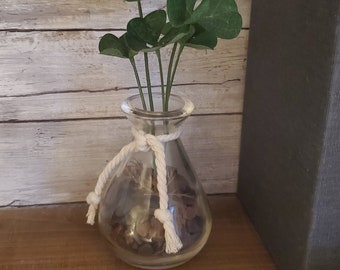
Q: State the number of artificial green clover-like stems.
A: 5